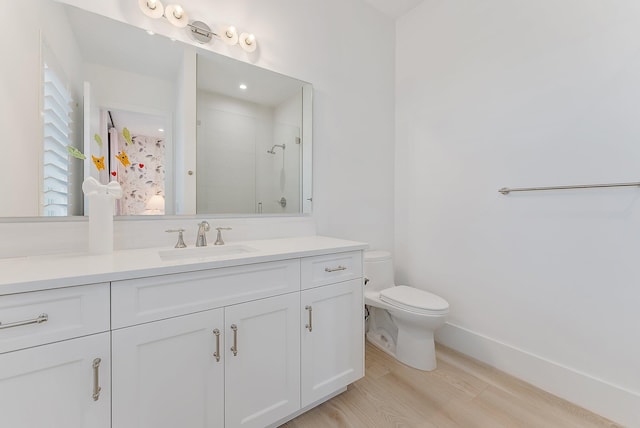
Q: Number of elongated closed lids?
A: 1